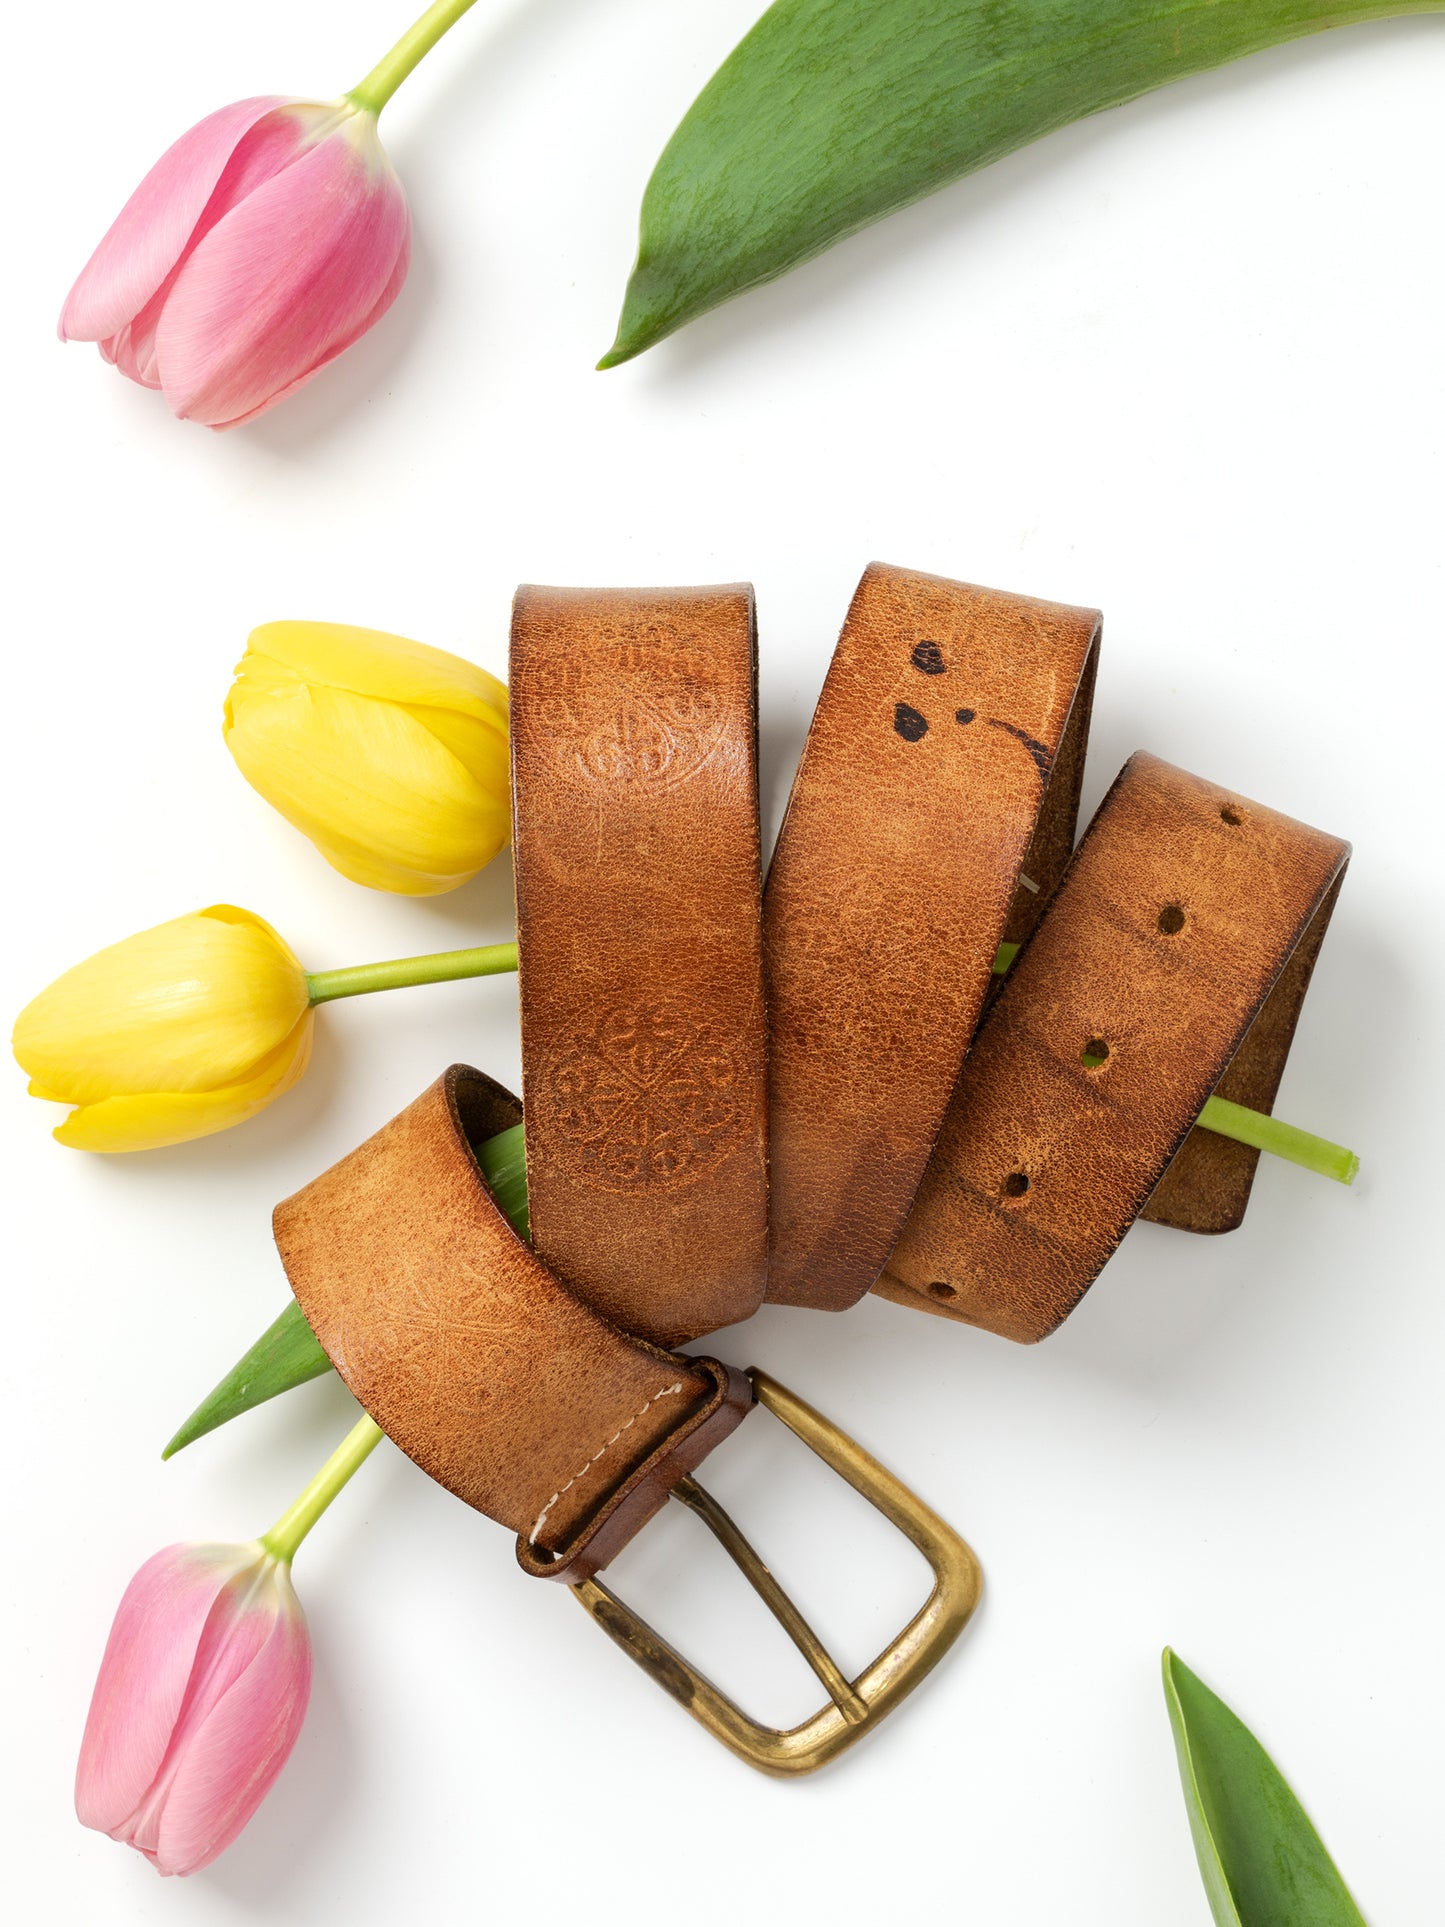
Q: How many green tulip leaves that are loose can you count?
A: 2